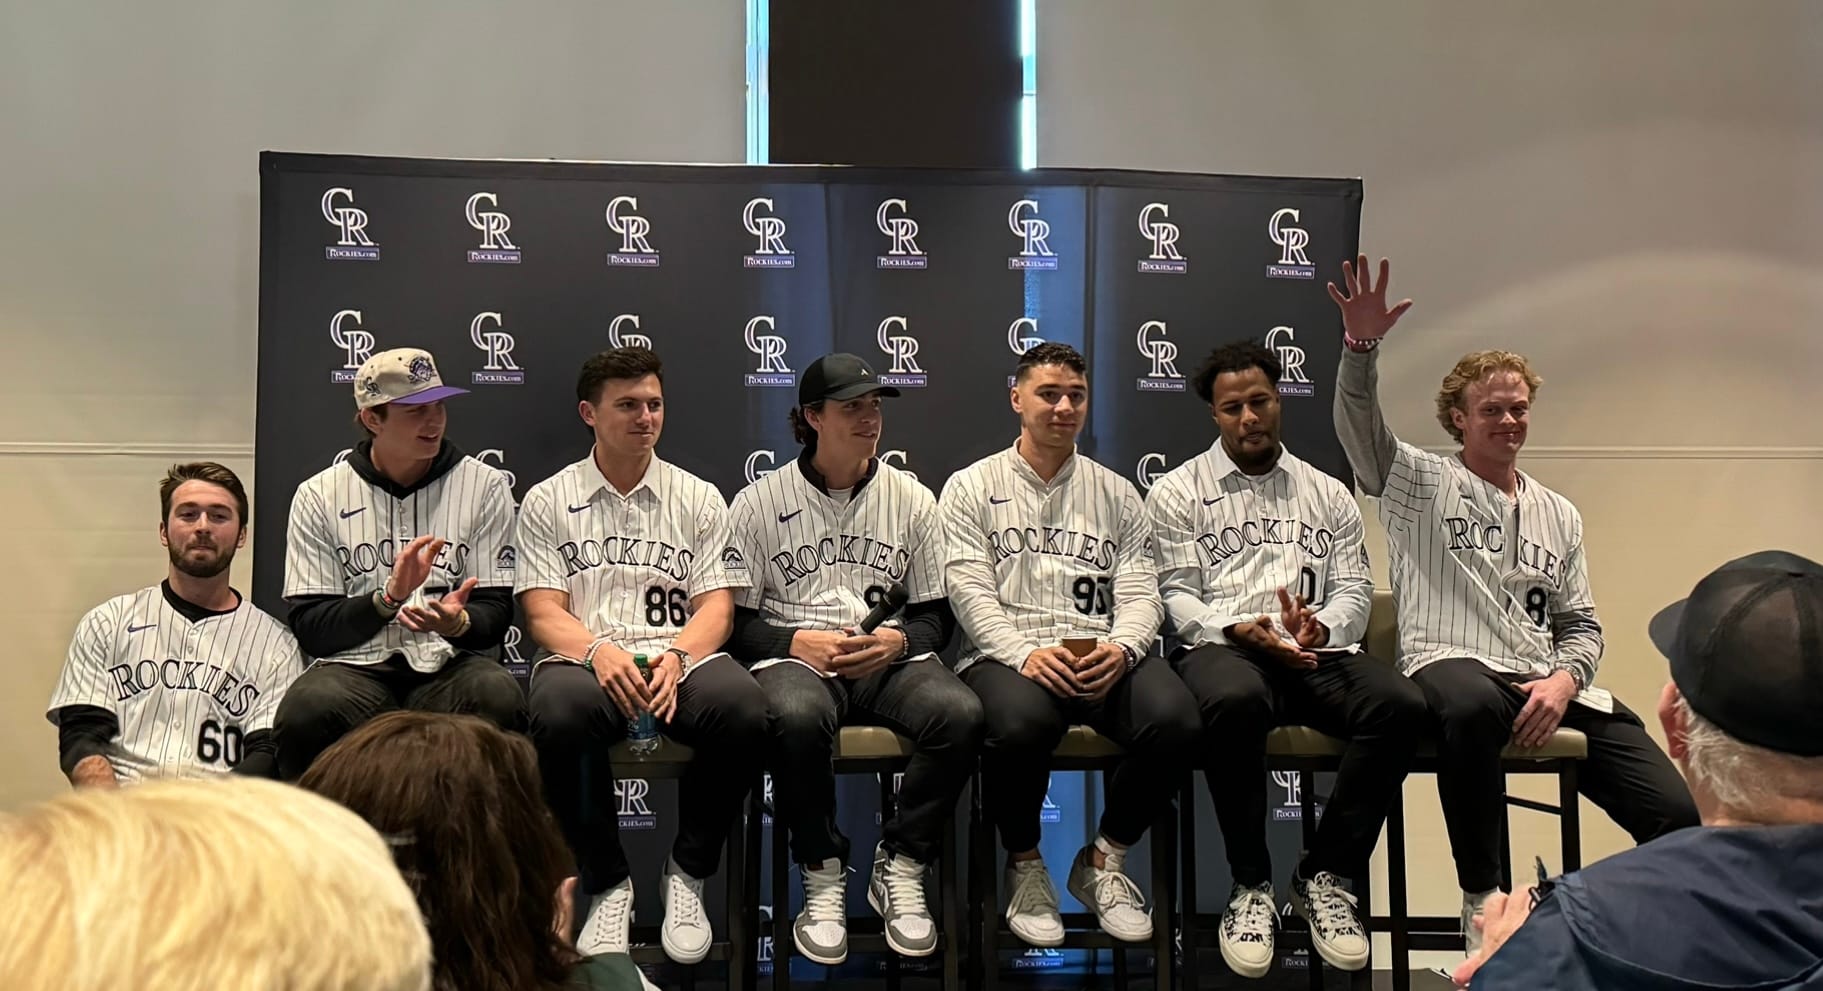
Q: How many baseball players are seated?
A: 7